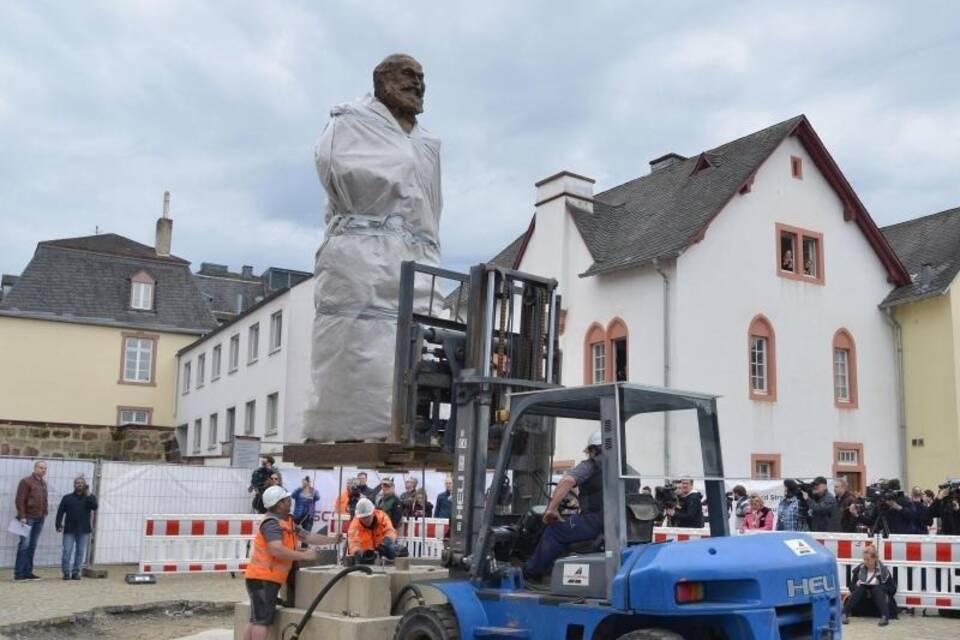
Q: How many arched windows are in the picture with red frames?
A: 4